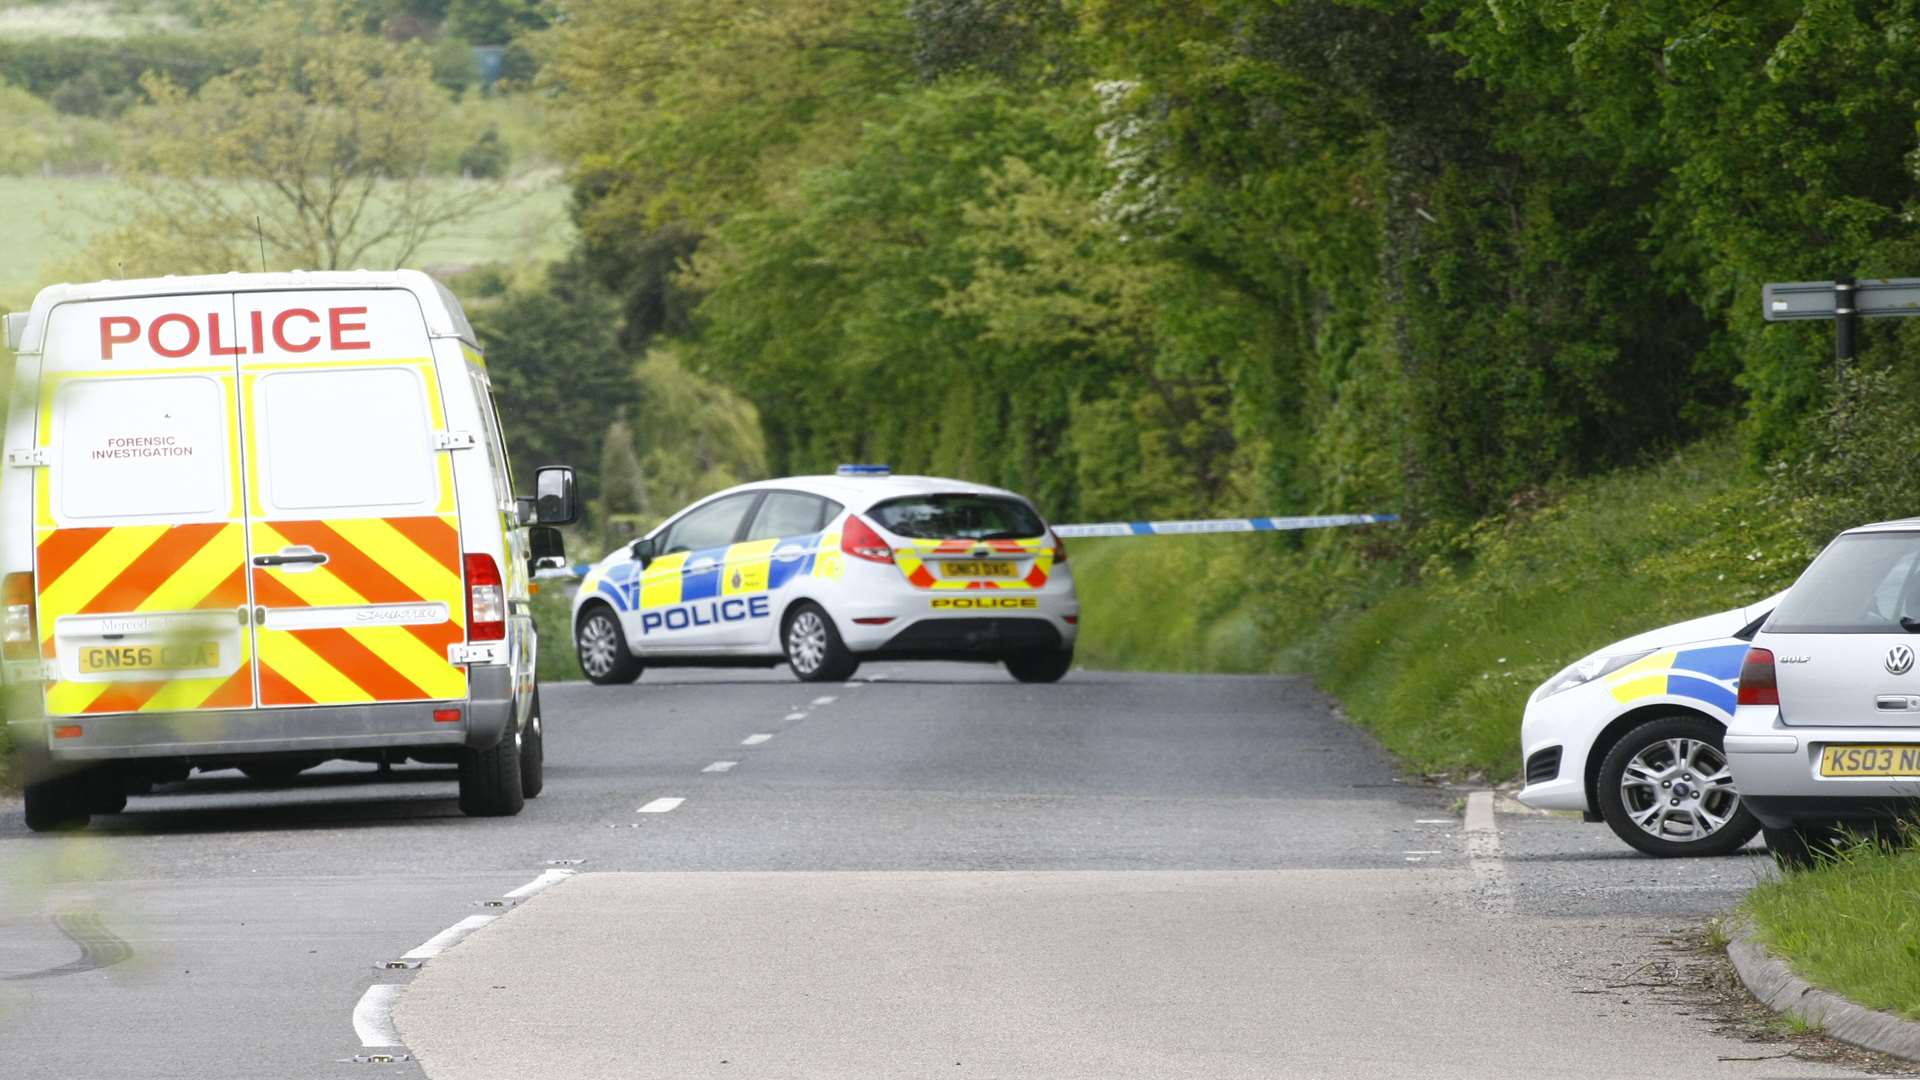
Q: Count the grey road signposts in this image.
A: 1